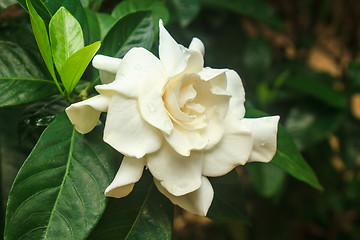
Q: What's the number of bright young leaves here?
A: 3